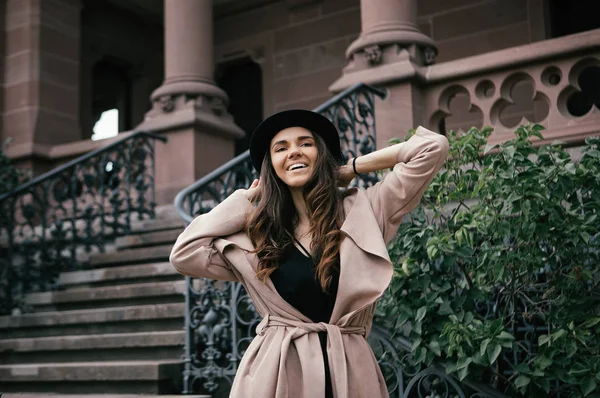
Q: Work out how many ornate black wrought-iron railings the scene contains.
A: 2